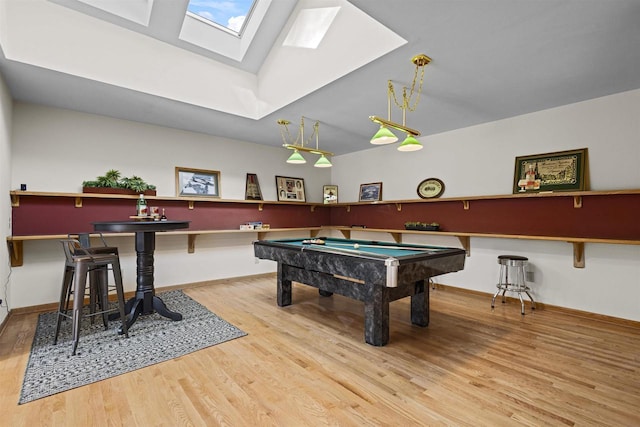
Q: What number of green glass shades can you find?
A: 4